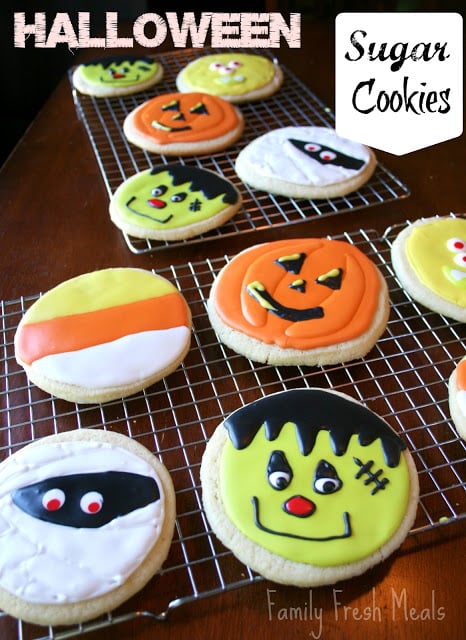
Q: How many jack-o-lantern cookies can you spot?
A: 2